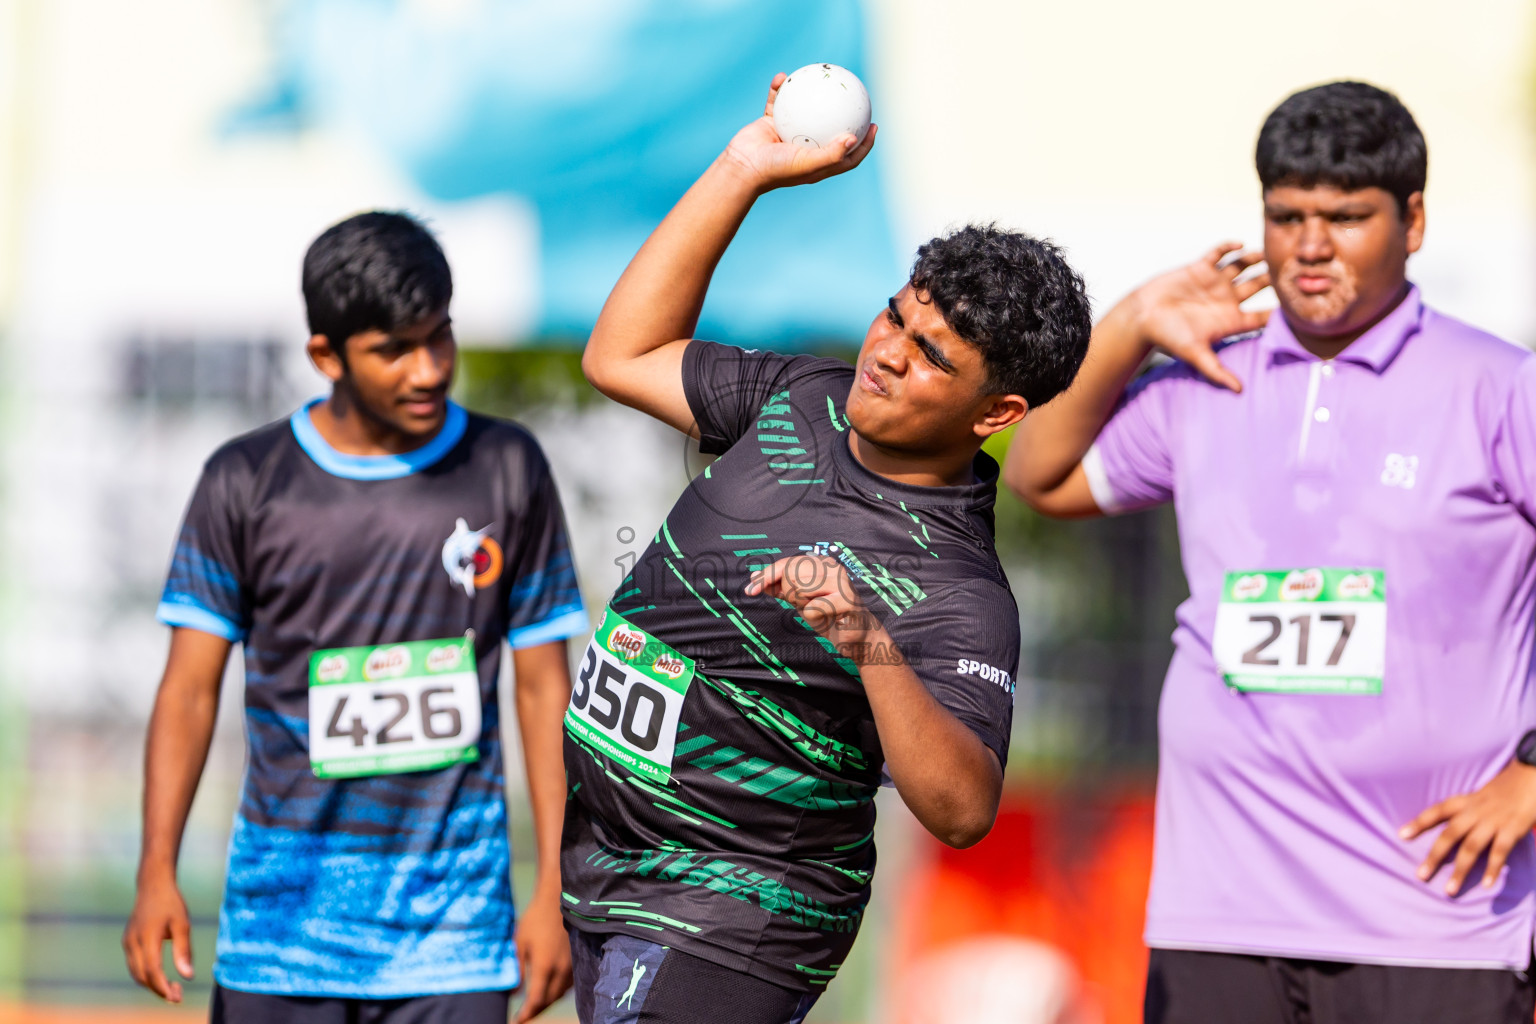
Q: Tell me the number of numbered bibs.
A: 3